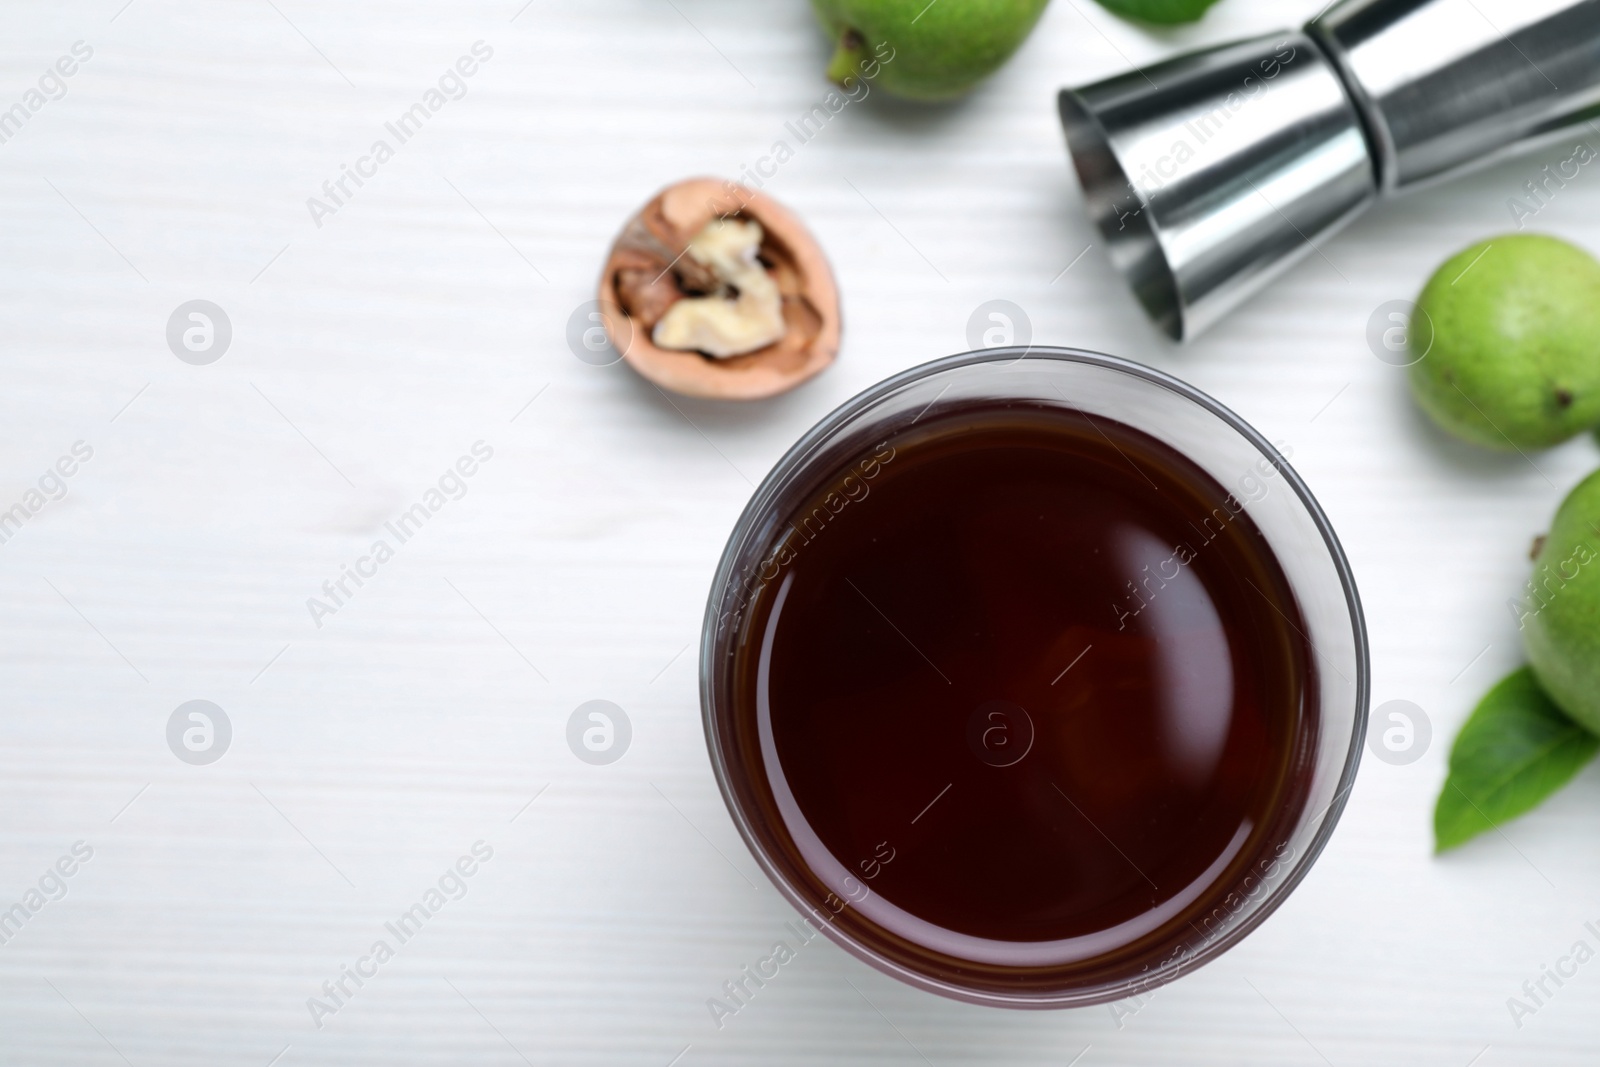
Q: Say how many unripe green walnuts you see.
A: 3